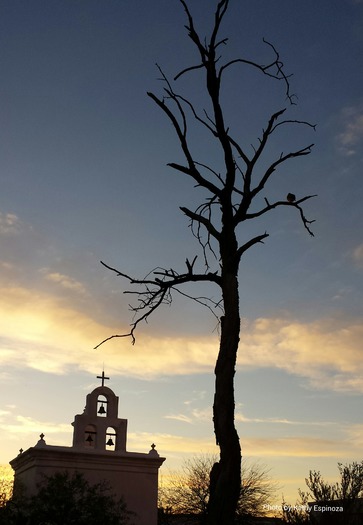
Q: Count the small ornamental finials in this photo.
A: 3